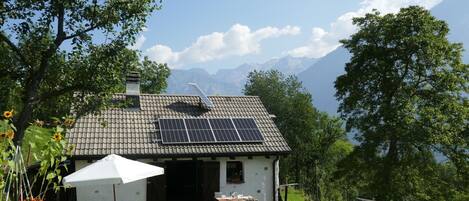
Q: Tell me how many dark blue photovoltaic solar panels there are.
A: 4